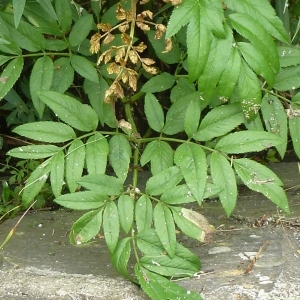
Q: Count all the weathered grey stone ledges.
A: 1